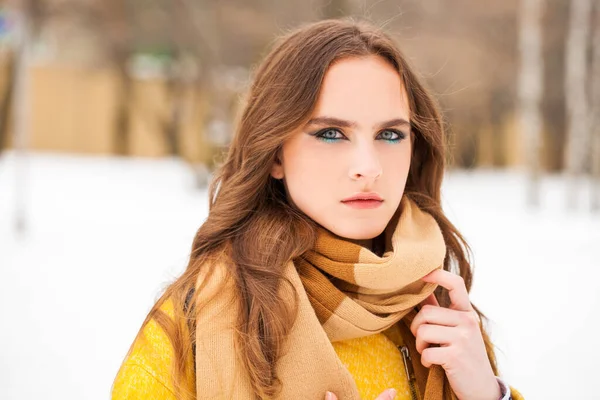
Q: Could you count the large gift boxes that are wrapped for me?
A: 0